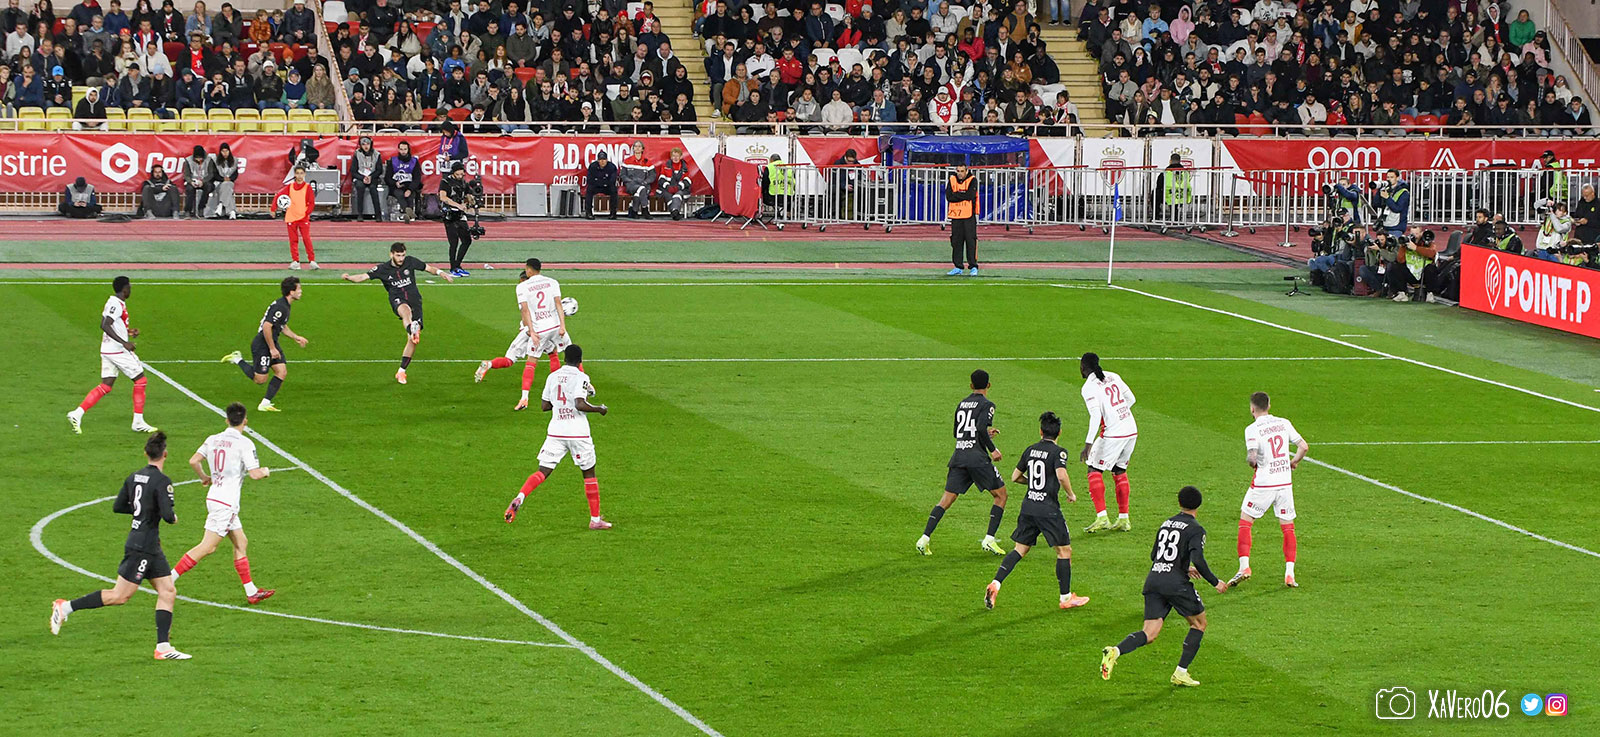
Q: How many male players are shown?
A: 13